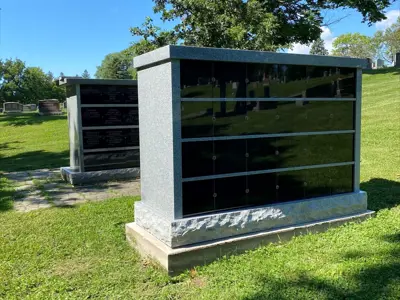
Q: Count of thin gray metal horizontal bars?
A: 6